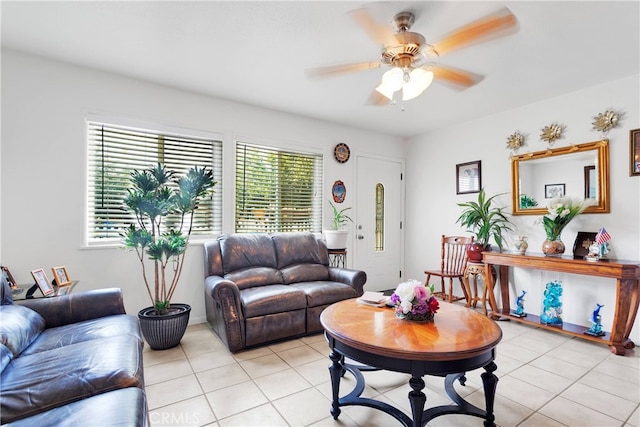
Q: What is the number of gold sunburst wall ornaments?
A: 3